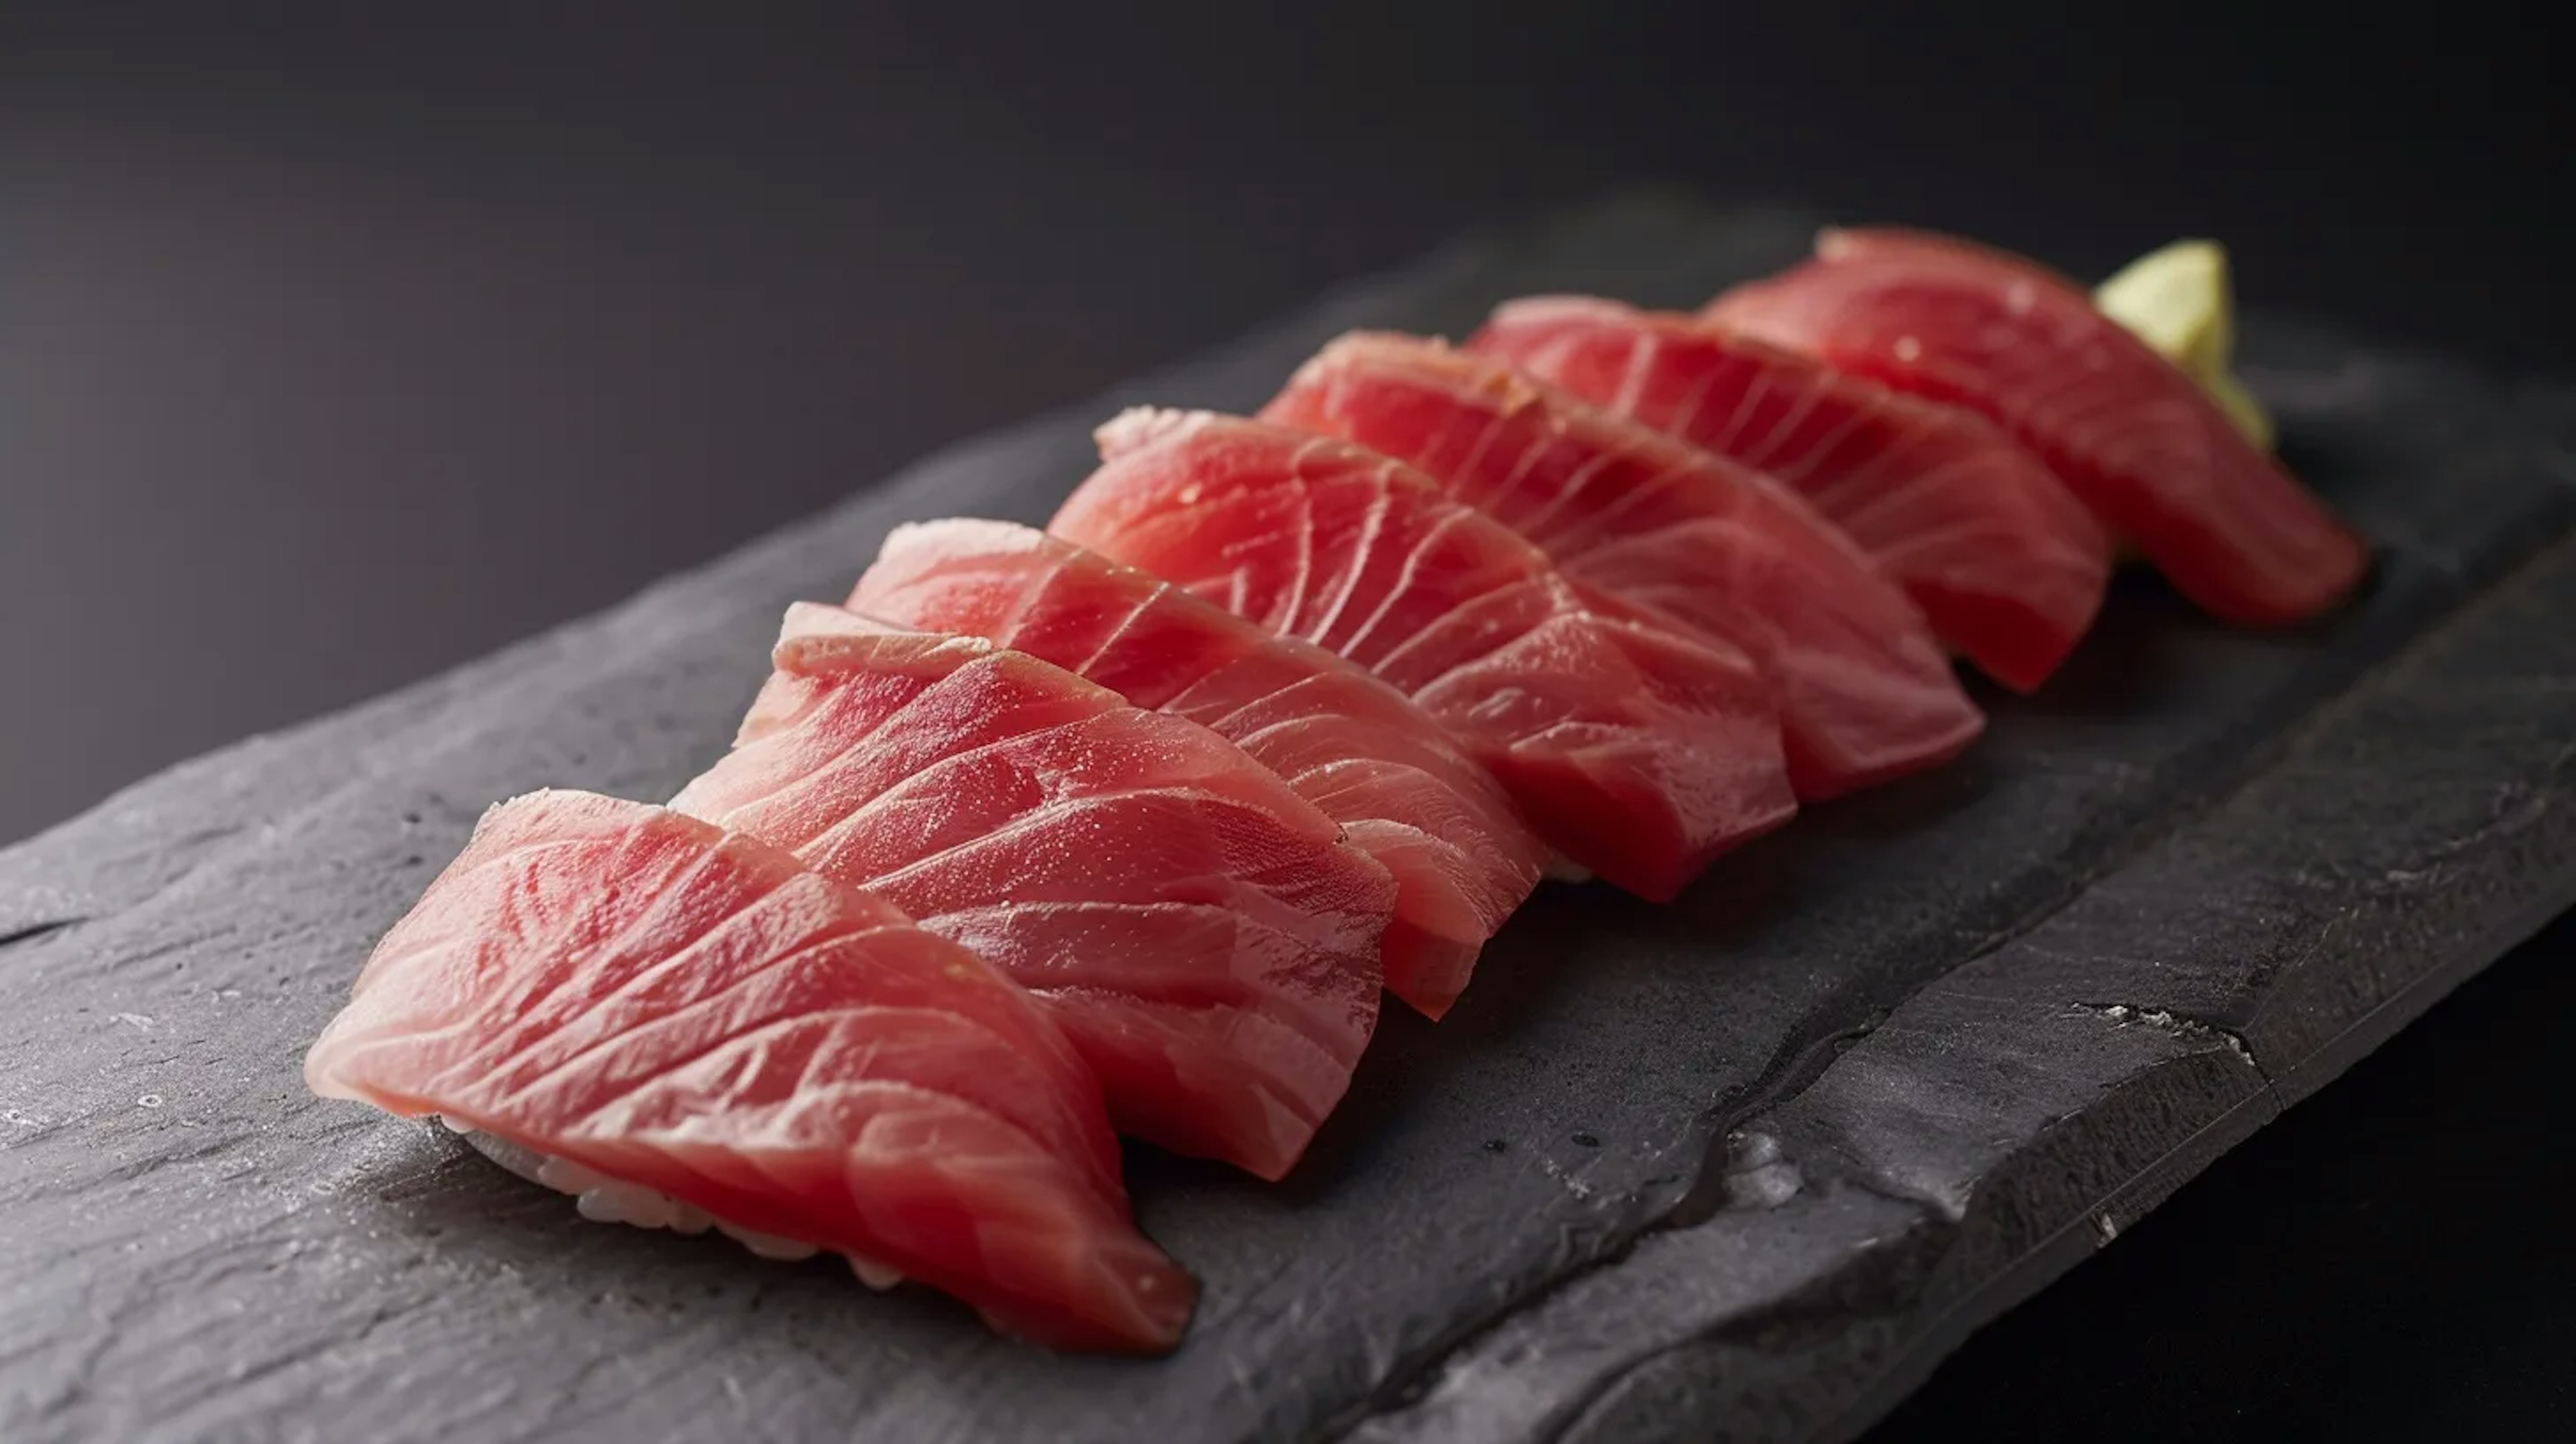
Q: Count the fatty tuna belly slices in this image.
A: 7